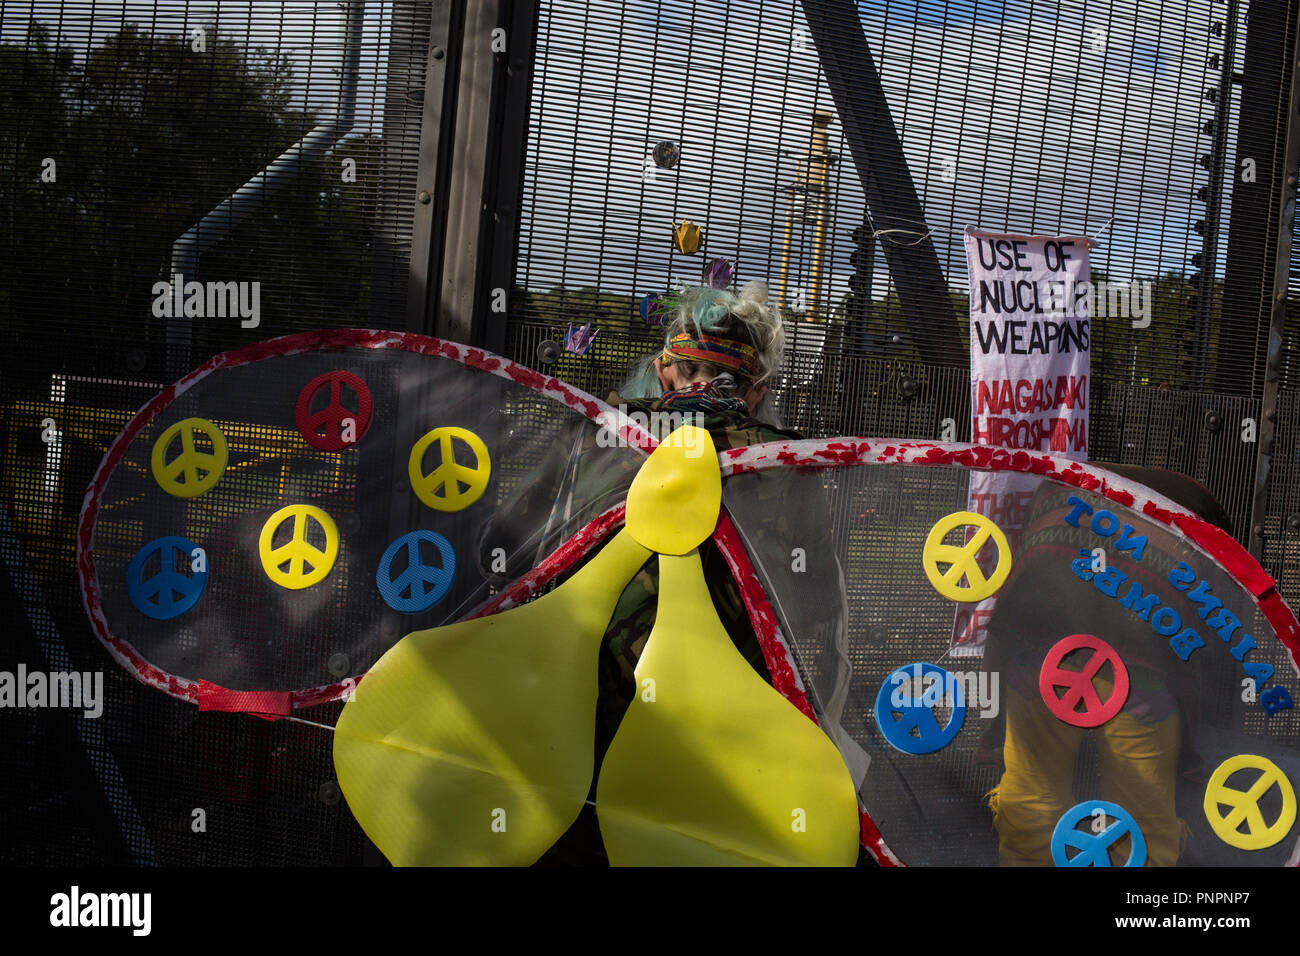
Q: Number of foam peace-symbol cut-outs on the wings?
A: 11